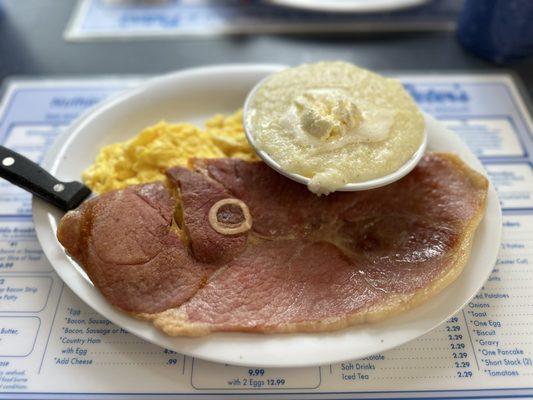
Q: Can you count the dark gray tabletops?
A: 1